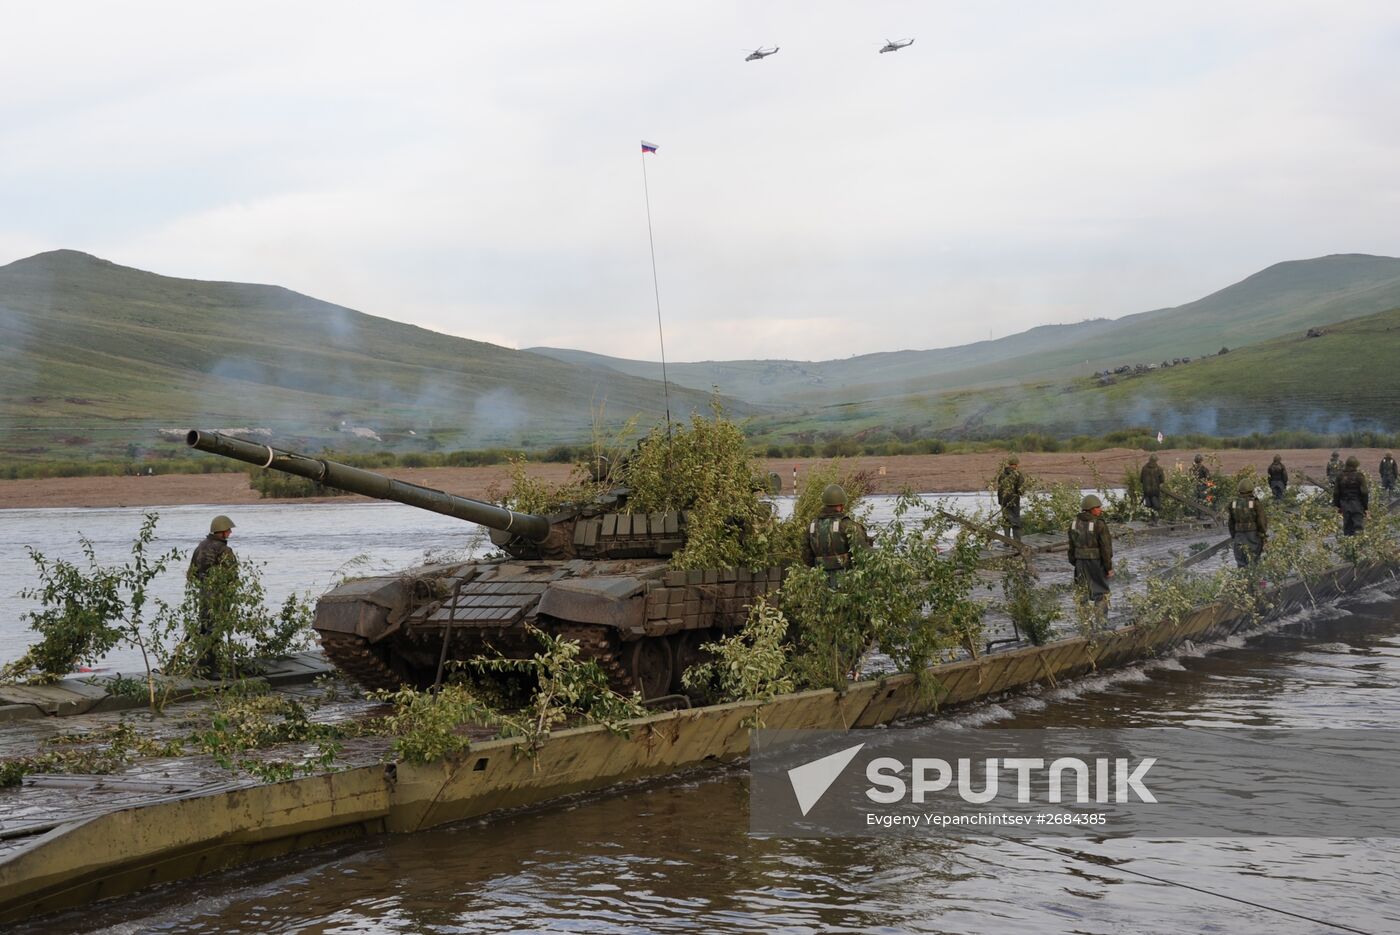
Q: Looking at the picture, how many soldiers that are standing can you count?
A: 11